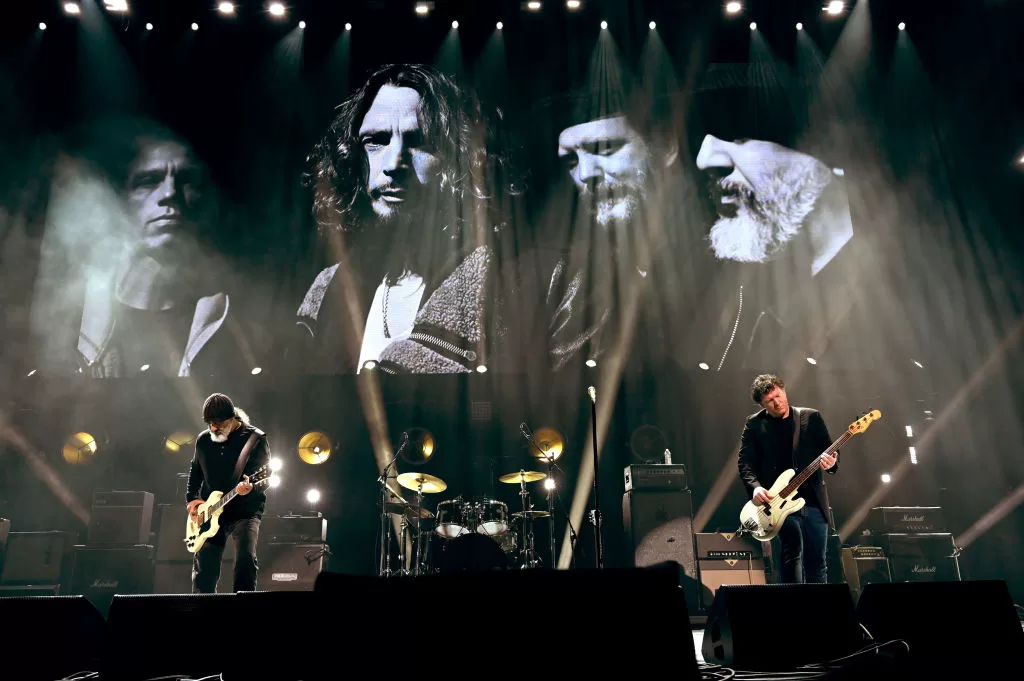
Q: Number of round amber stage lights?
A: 5